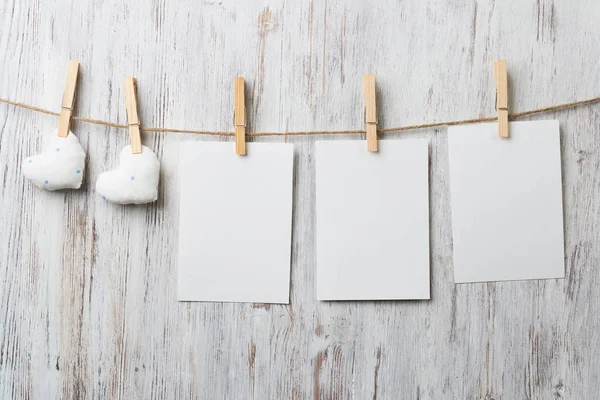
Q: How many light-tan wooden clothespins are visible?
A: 5